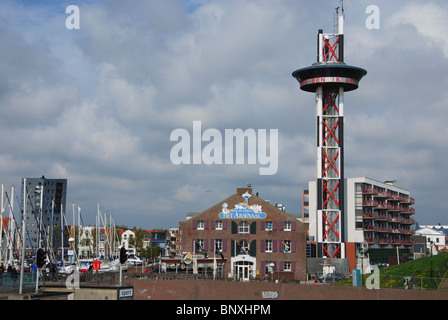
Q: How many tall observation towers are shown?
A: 1